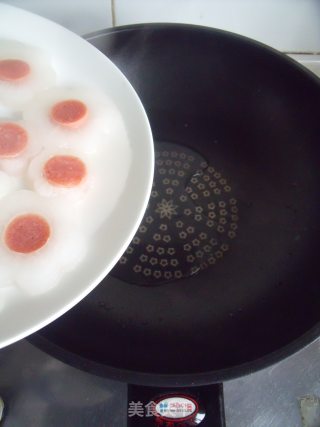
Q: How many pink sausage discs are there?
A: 5